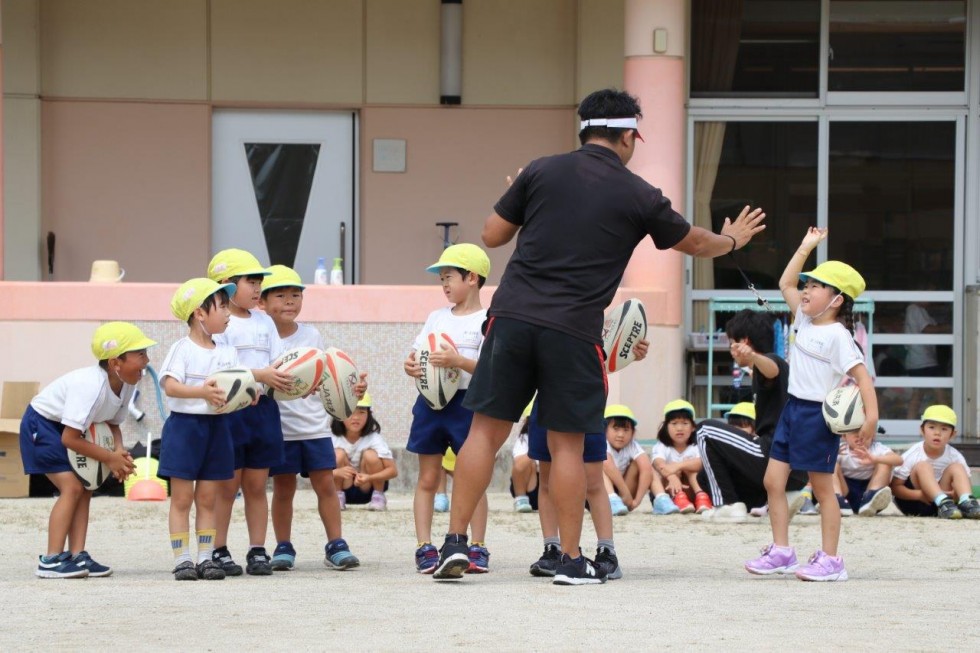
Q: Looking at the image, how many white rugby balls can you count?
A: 7